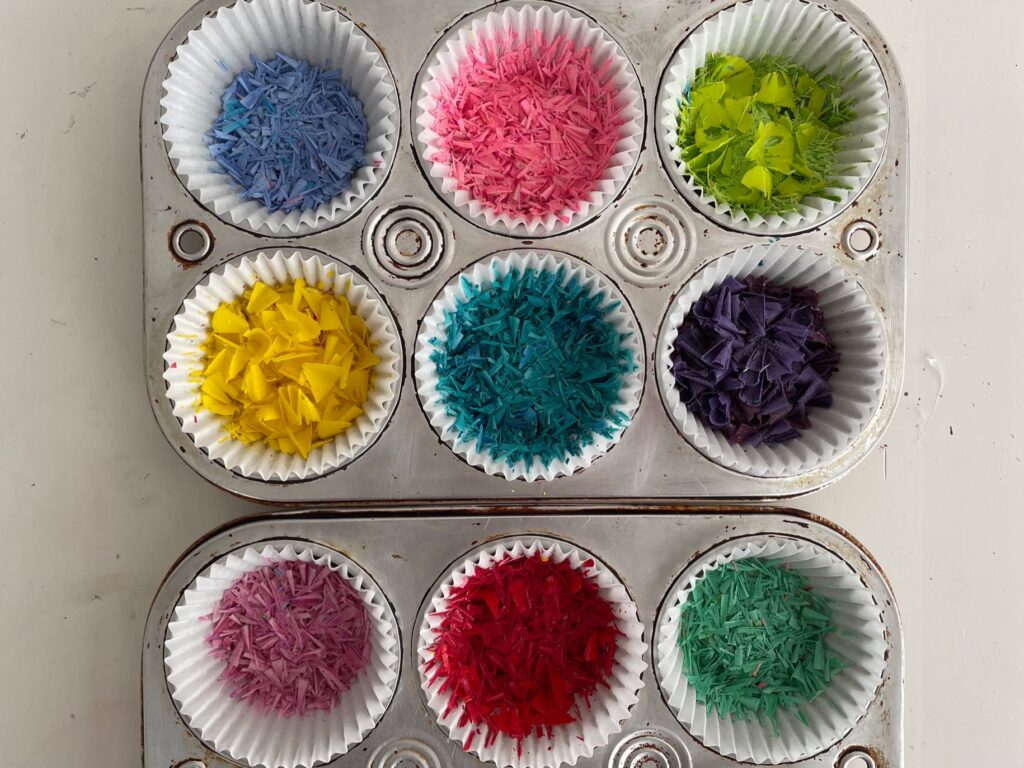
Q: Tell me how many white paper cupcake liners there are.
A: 9